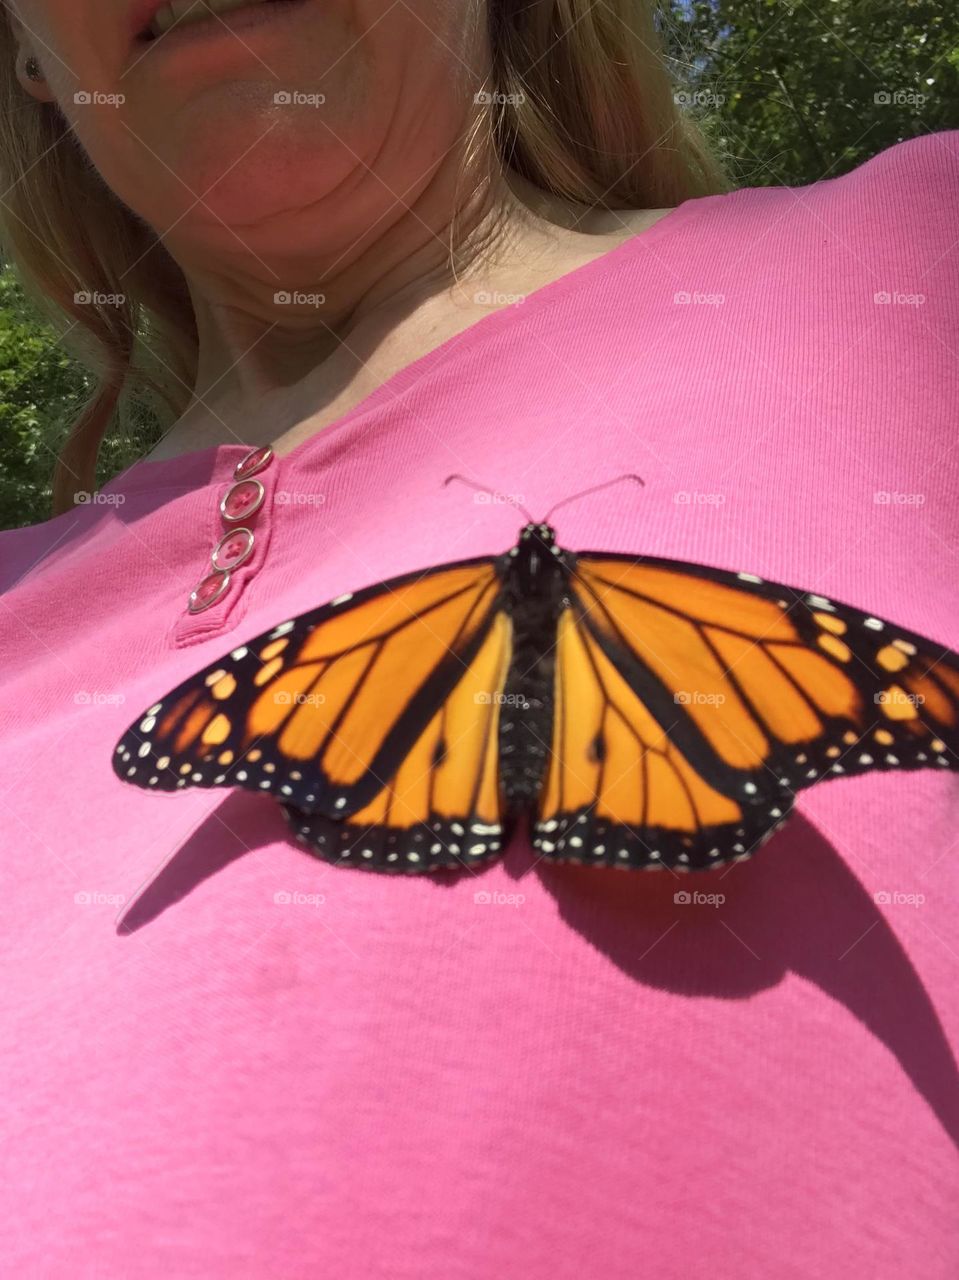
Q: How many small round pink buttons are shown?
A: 4